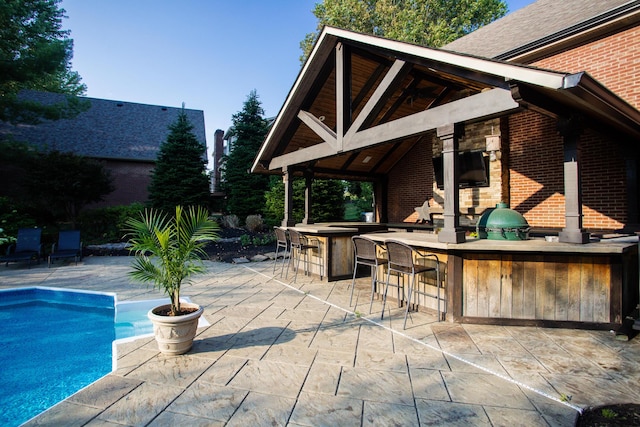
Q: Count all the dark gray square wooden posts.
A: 4